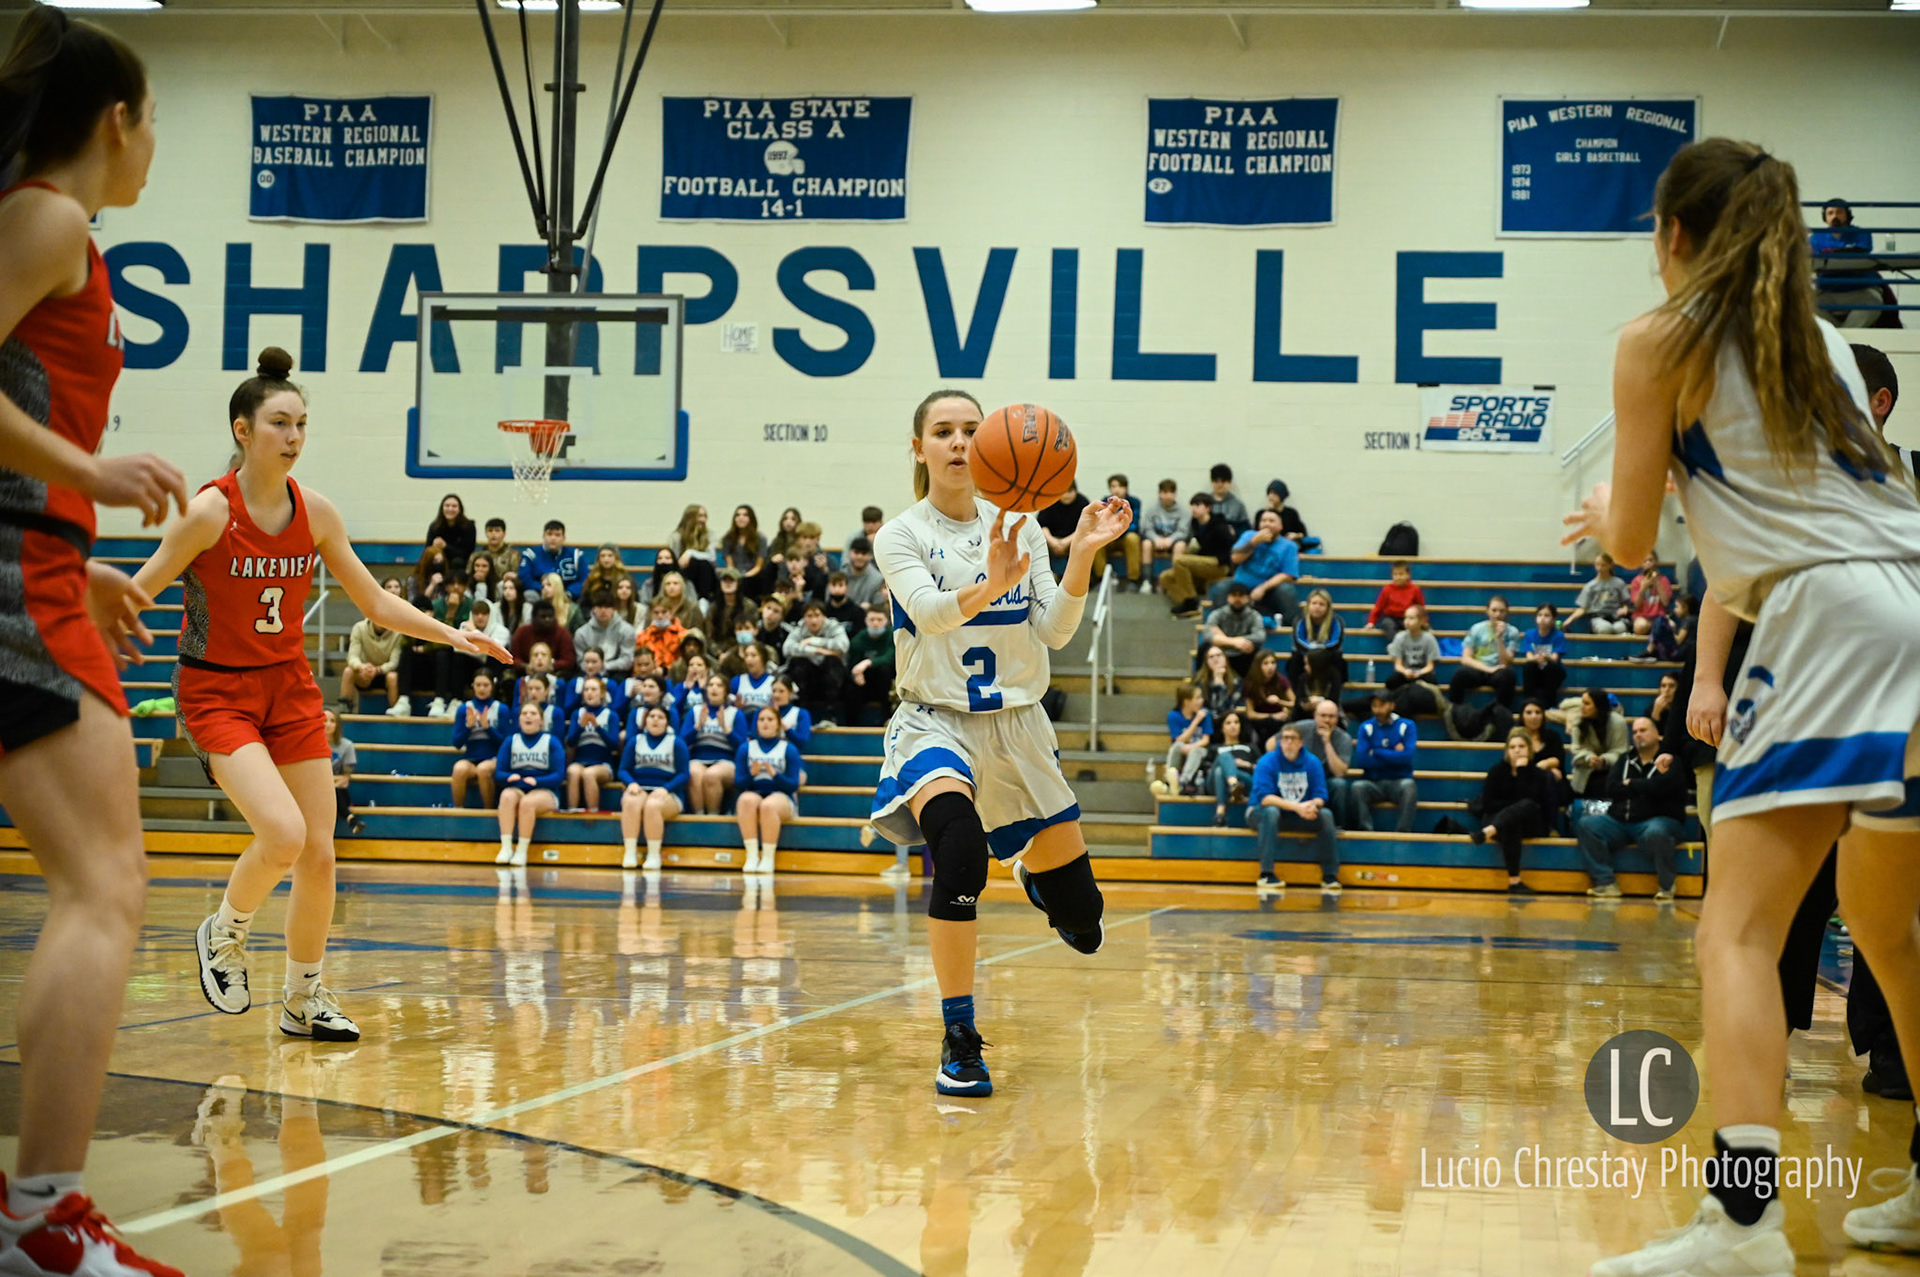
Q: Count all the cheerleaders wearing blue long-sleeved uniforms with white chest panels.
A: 14